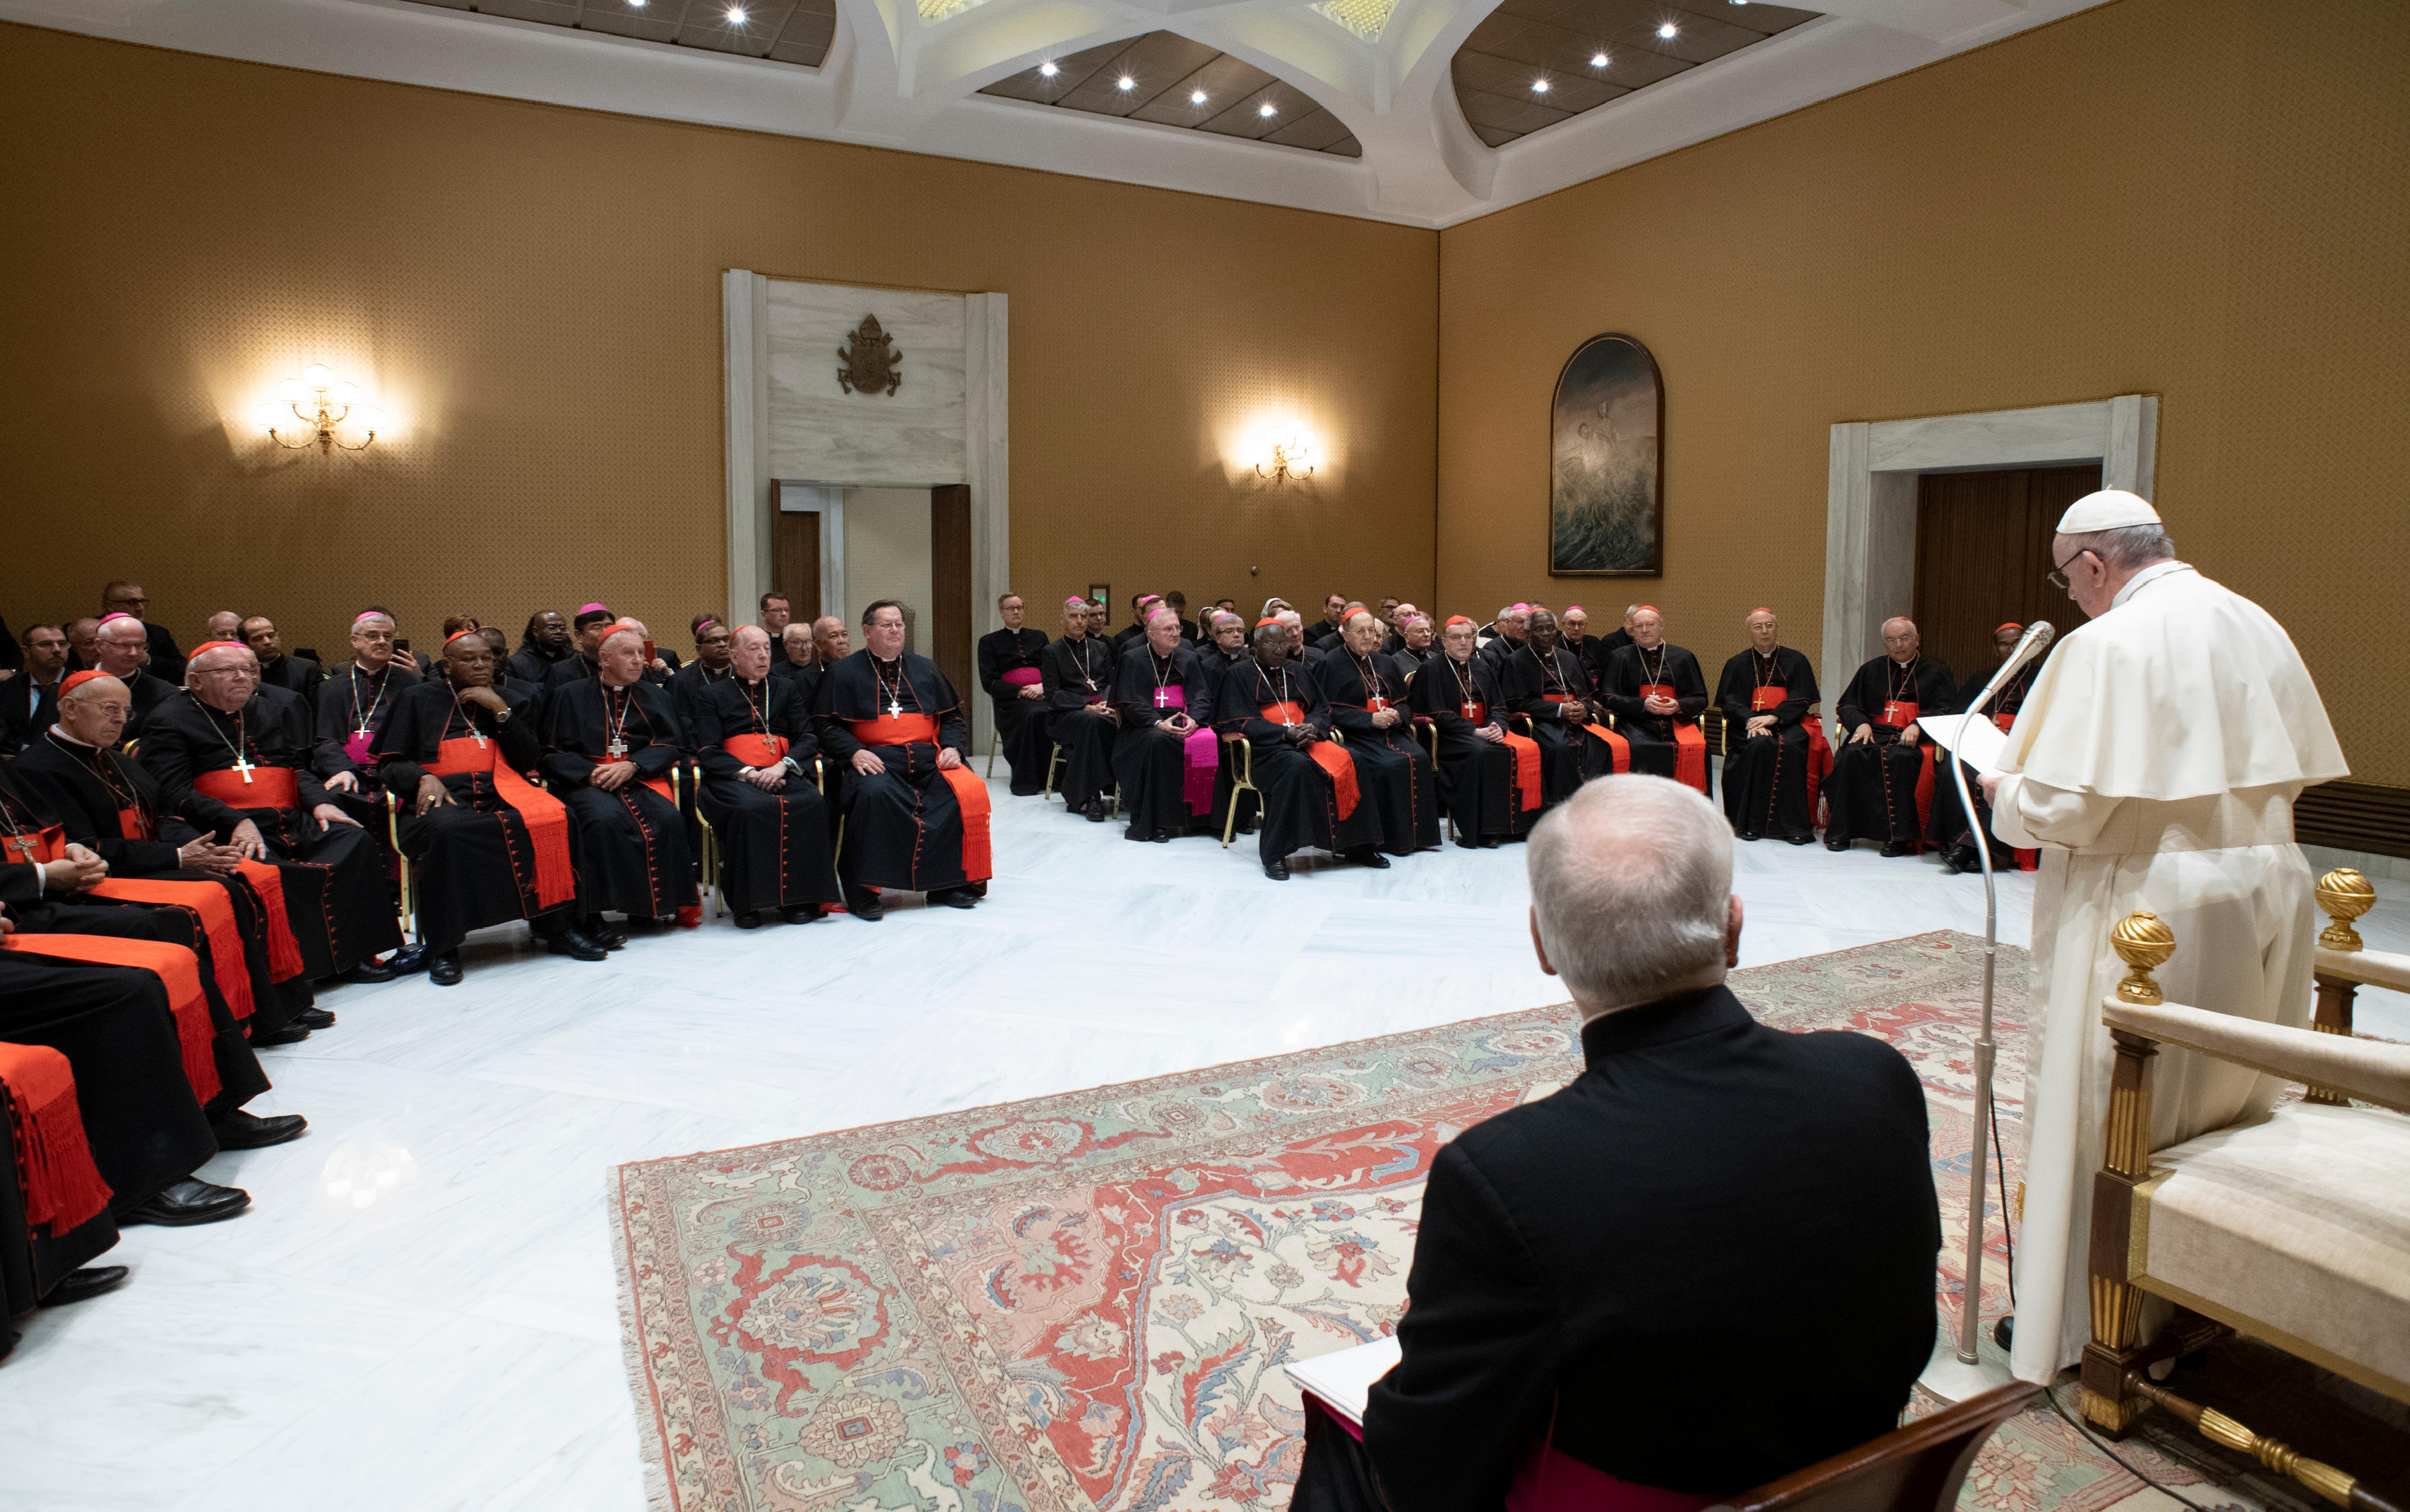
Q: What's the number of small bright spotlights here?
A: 10